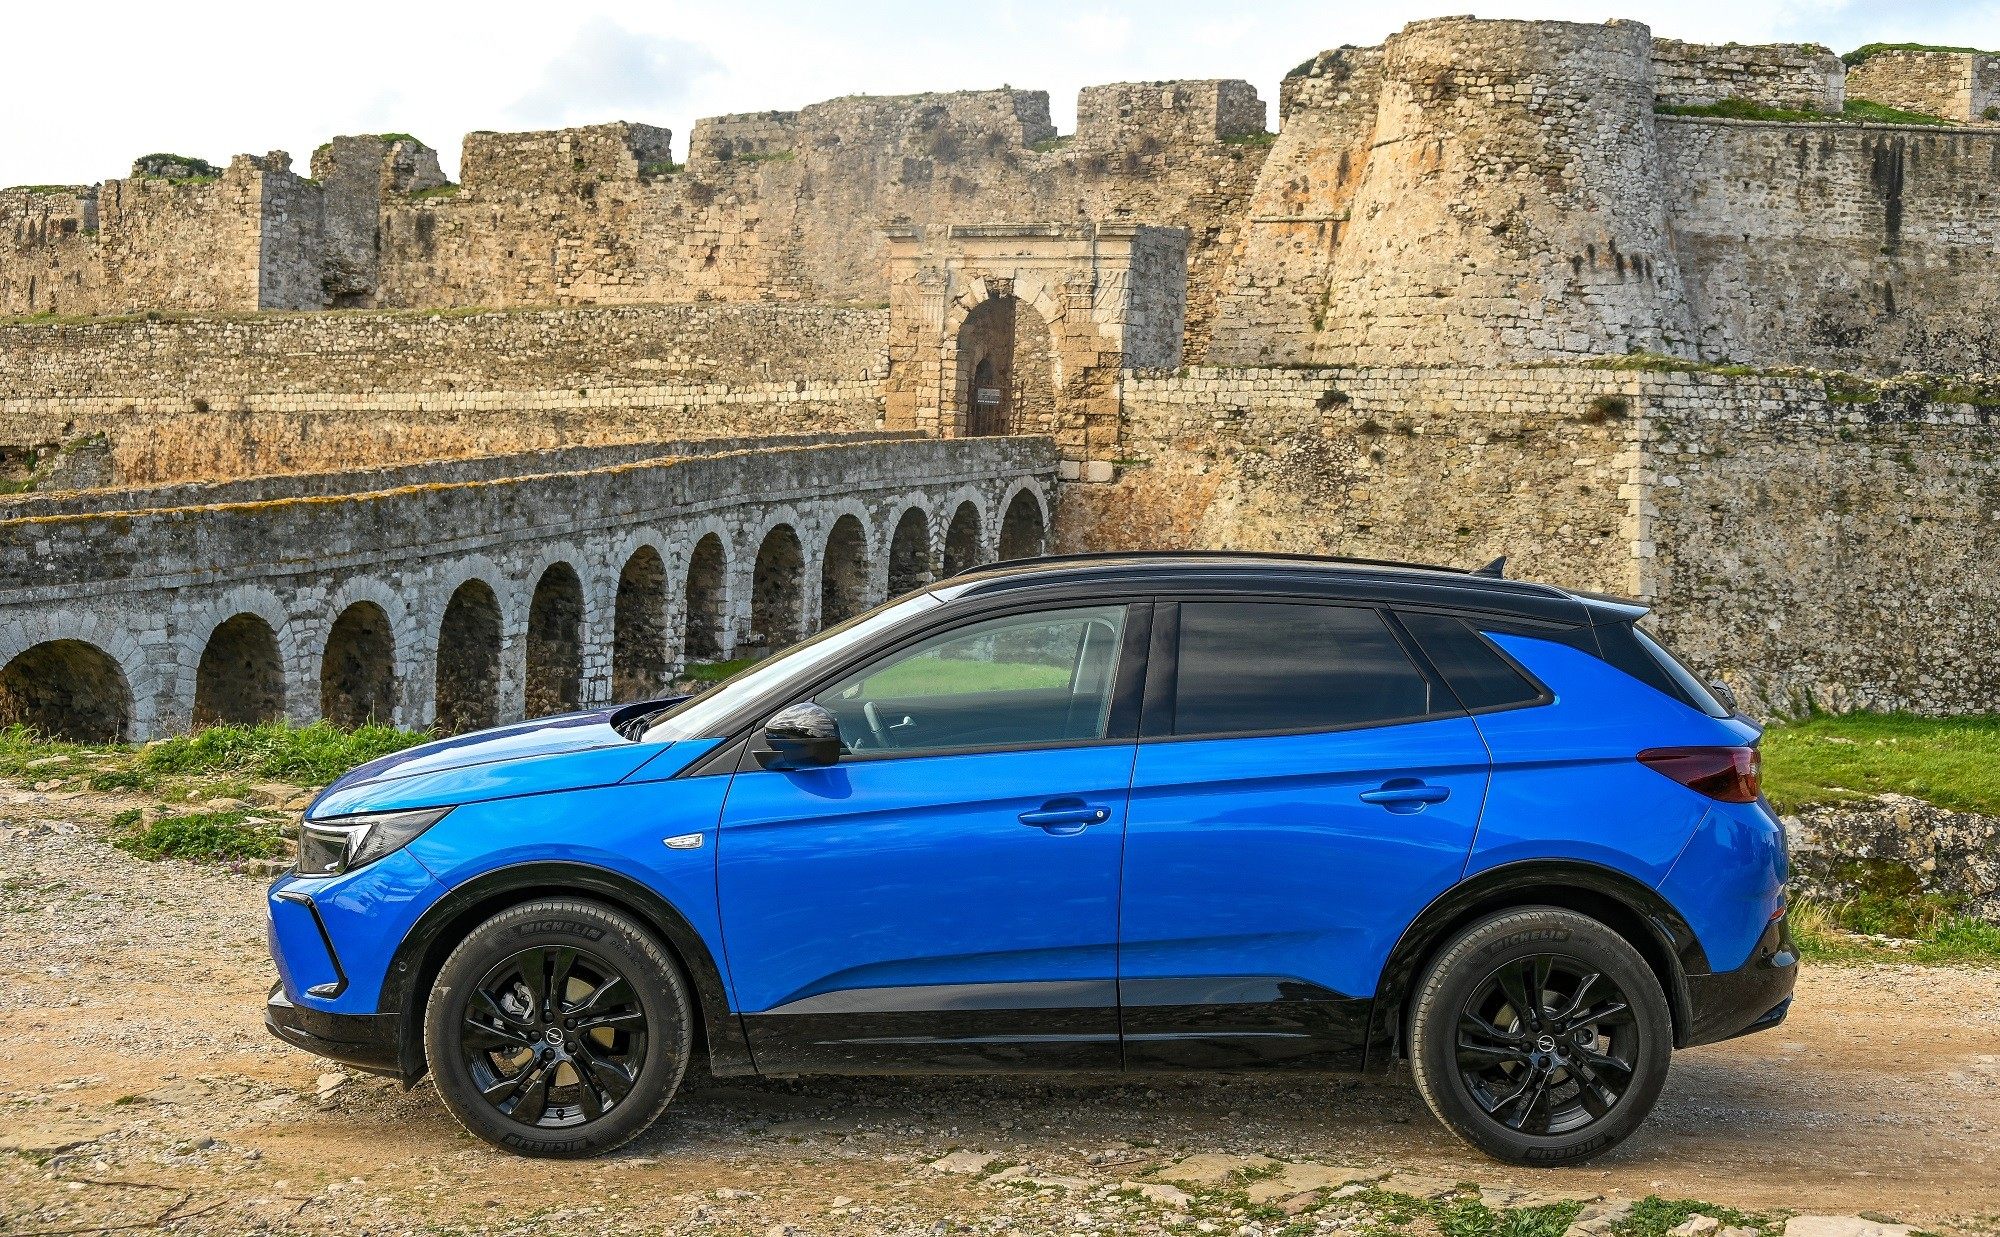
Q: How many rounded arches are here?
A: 13